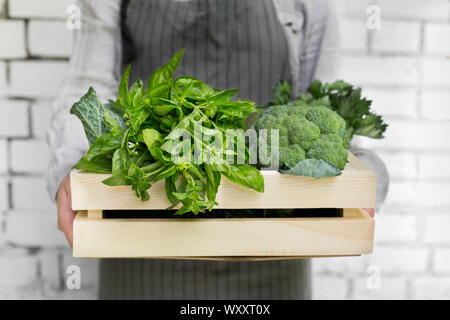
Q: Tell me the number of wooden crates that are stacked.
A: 1